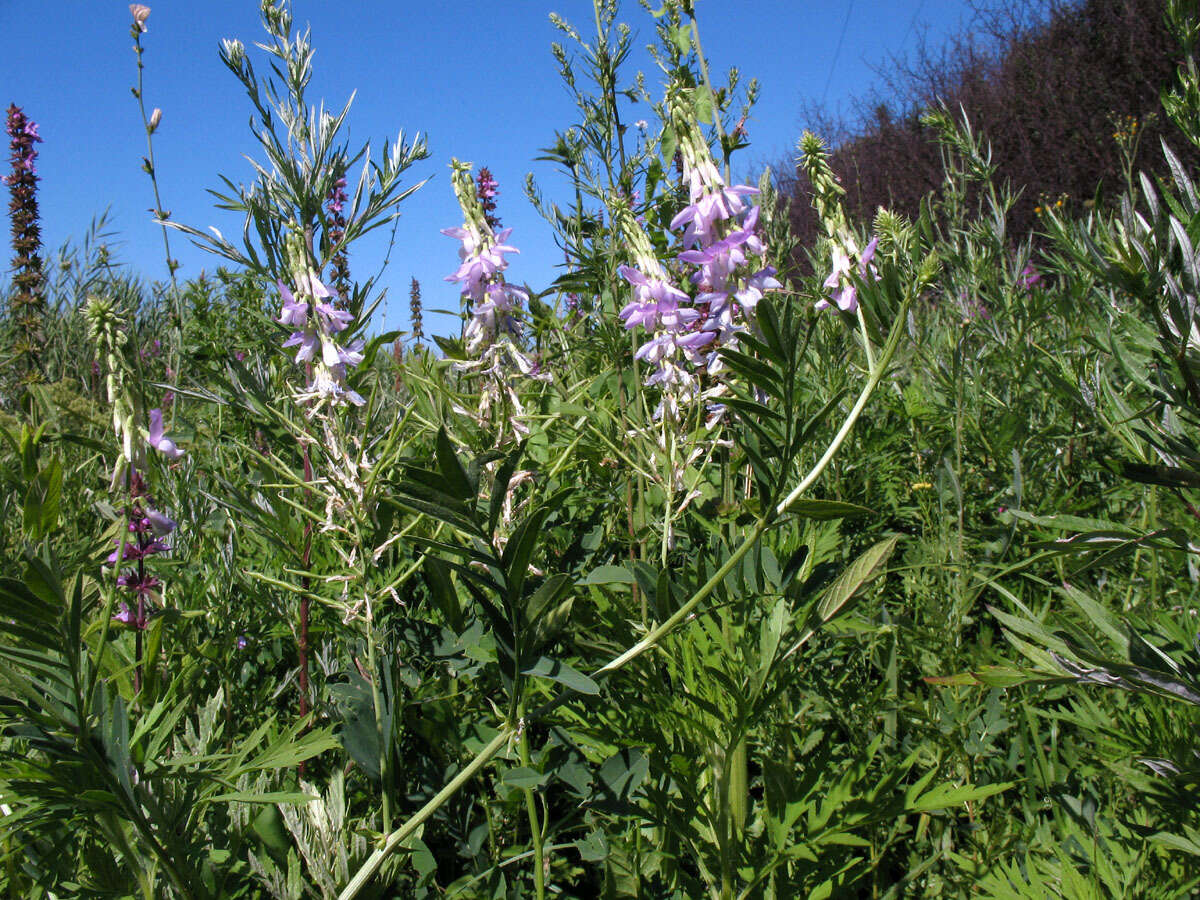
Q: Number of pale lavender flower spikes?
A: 6